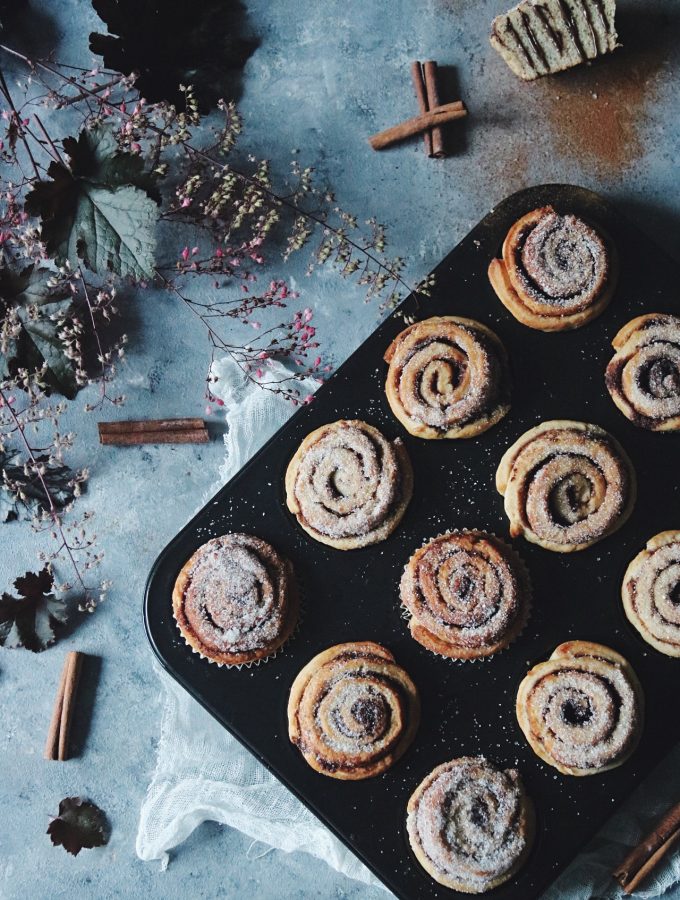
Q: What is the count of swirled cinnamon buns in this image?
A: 11